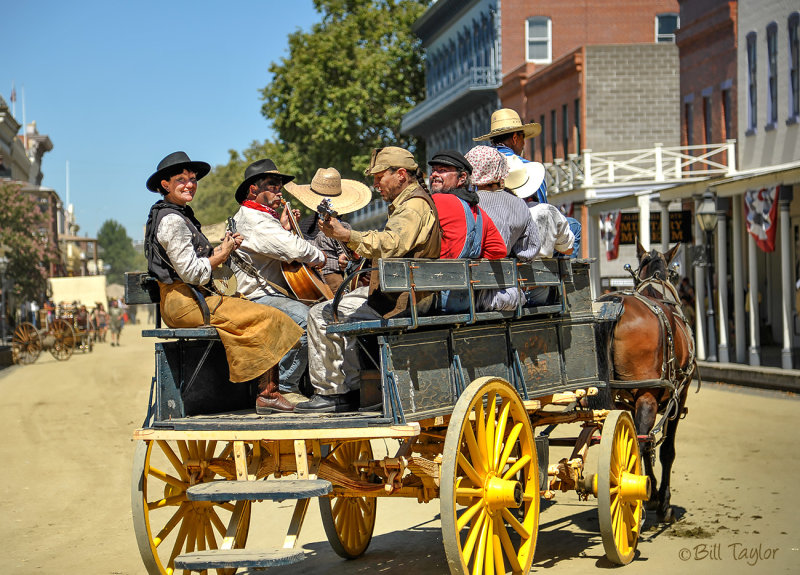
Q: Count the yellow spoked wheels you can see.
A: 4